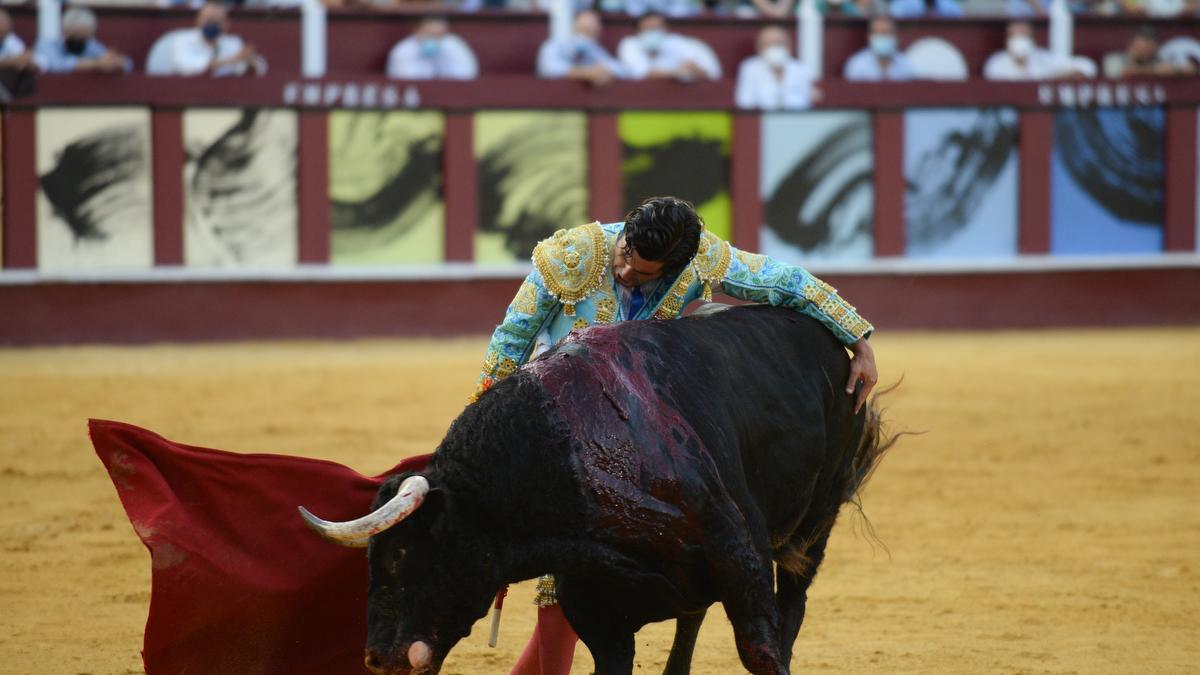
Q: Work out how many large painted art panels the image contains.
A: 8